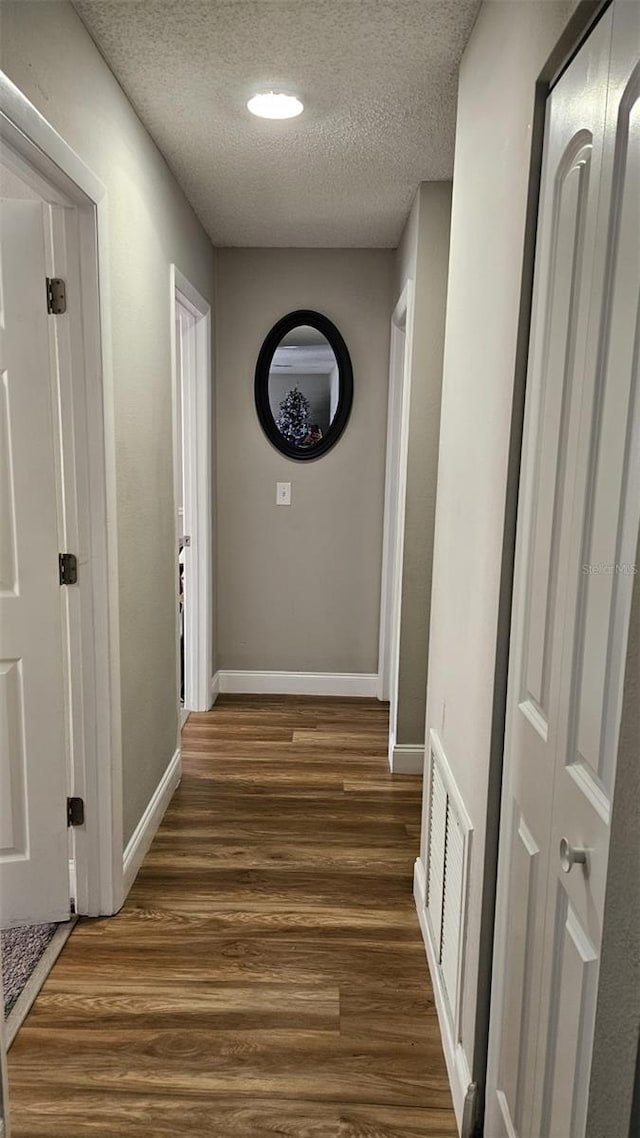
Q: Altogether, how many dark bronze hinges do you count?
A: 3